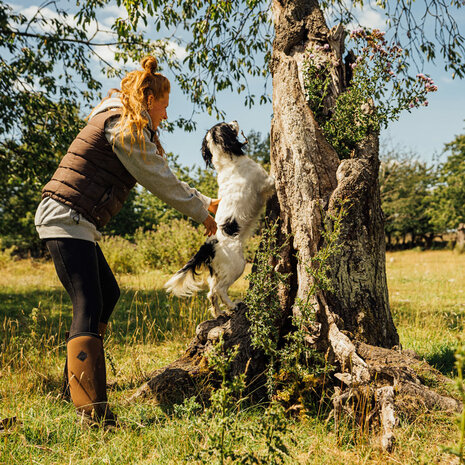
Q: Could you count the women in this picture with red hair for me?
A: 1